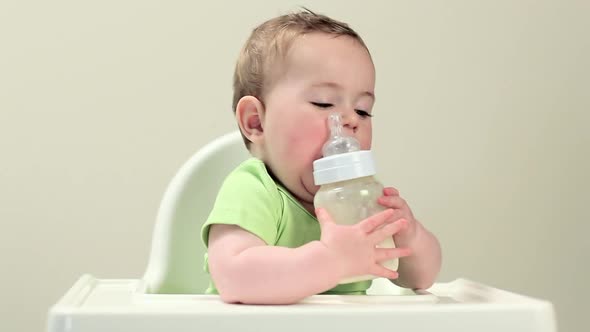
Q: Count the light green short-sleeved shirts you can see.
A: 1